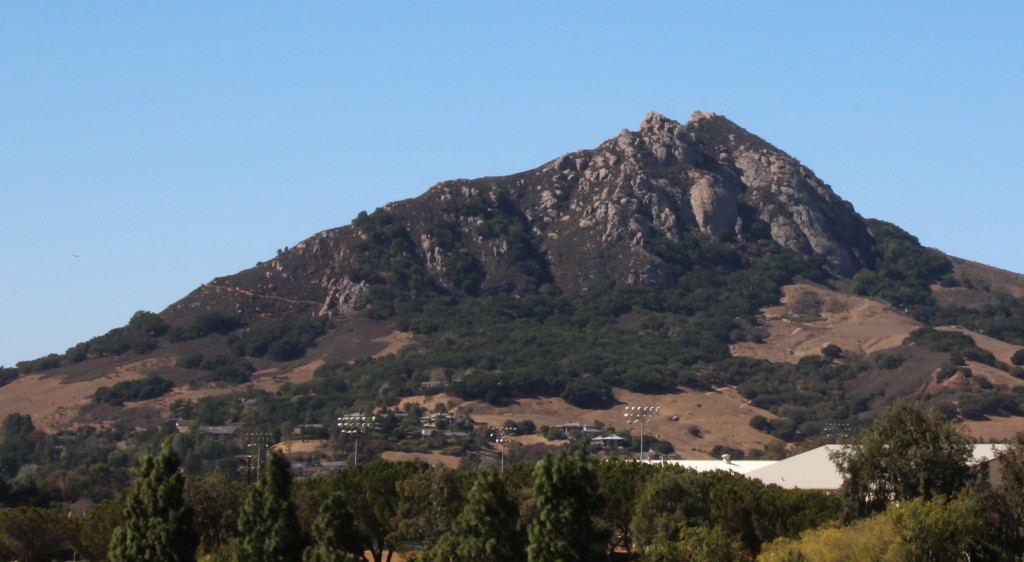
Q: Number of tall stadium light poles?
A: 5